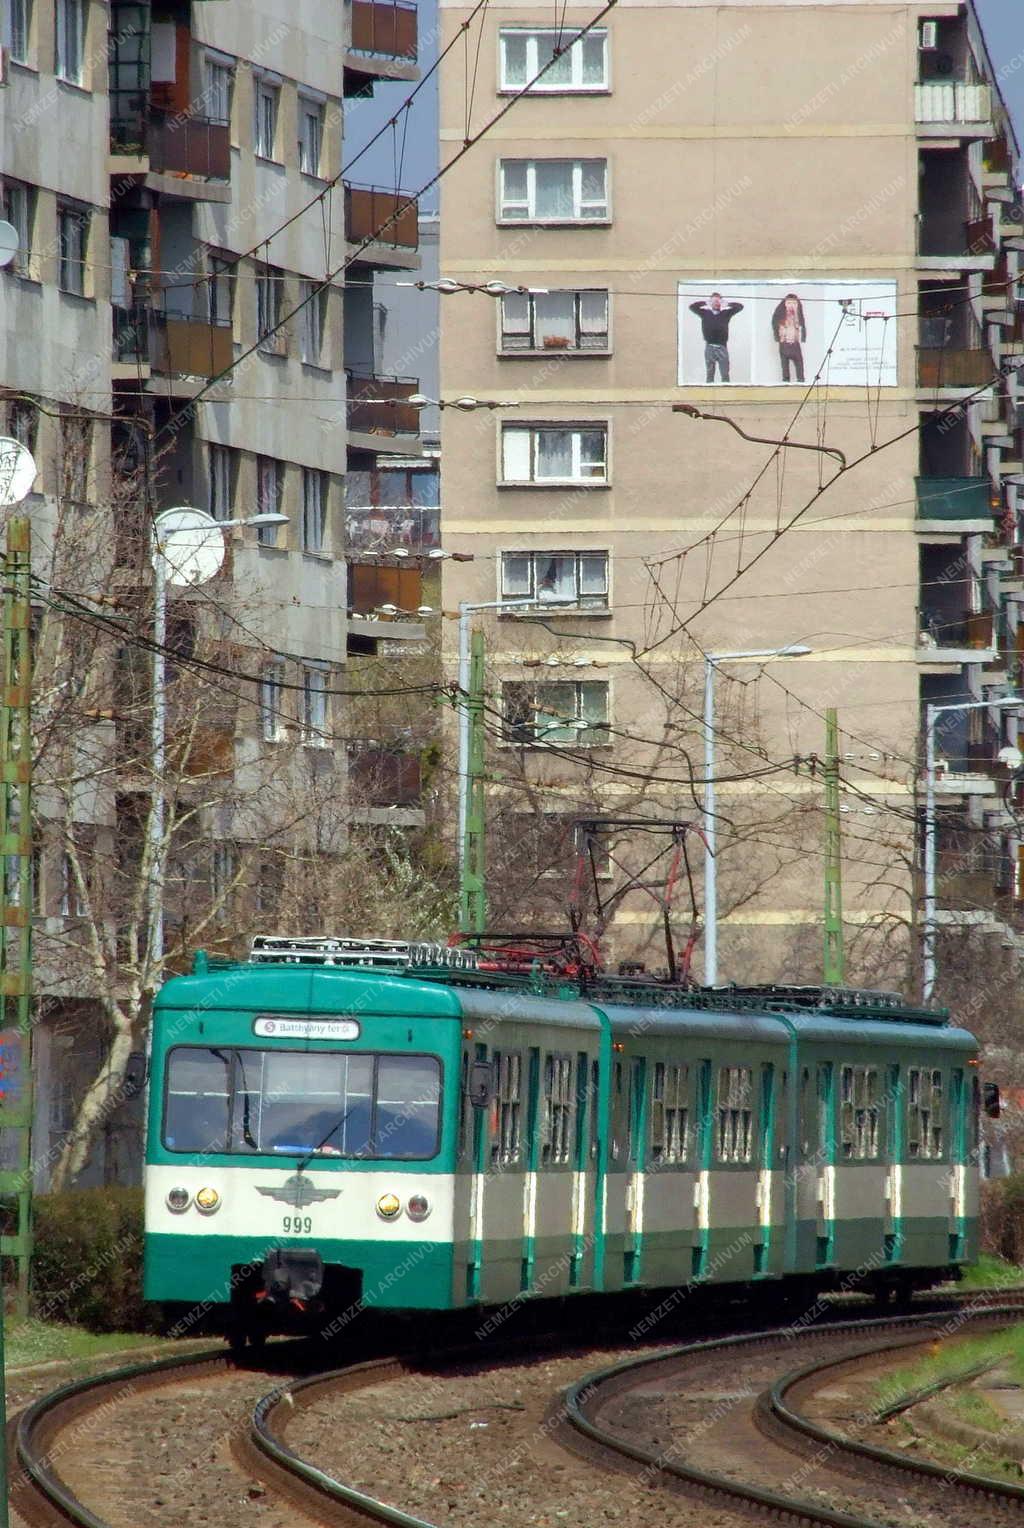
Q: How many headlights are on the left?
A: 2